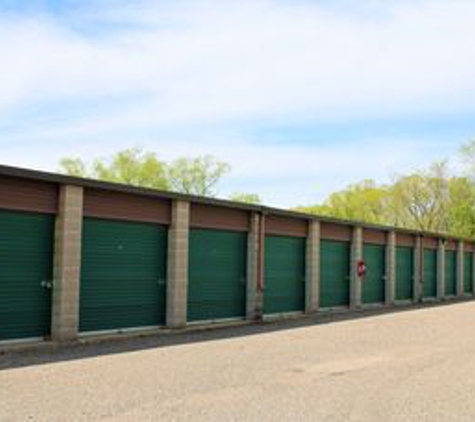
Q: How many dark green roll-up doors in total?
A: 10